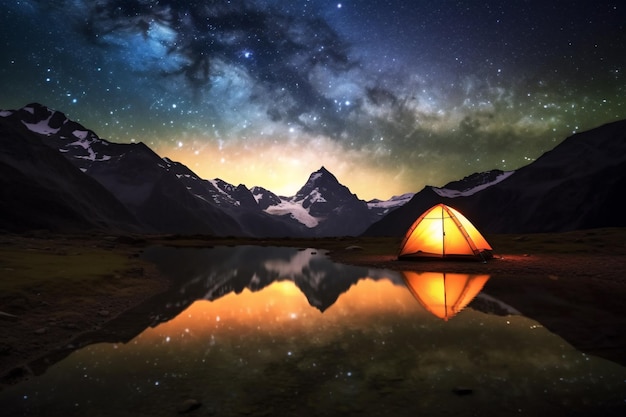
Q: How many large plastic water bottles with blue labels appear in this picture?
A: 0